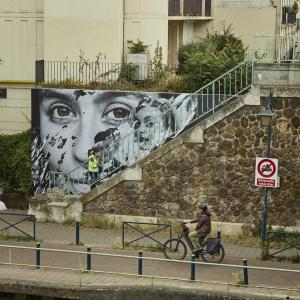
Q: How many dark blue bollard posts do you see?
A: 7